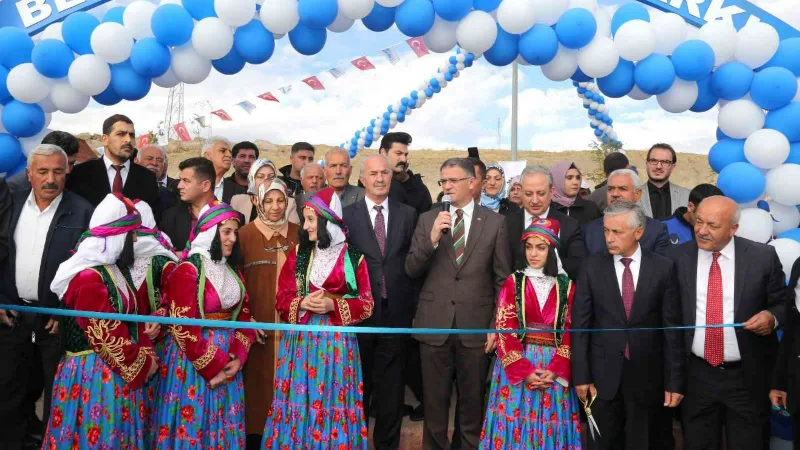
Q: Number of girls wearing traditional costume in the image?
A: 5